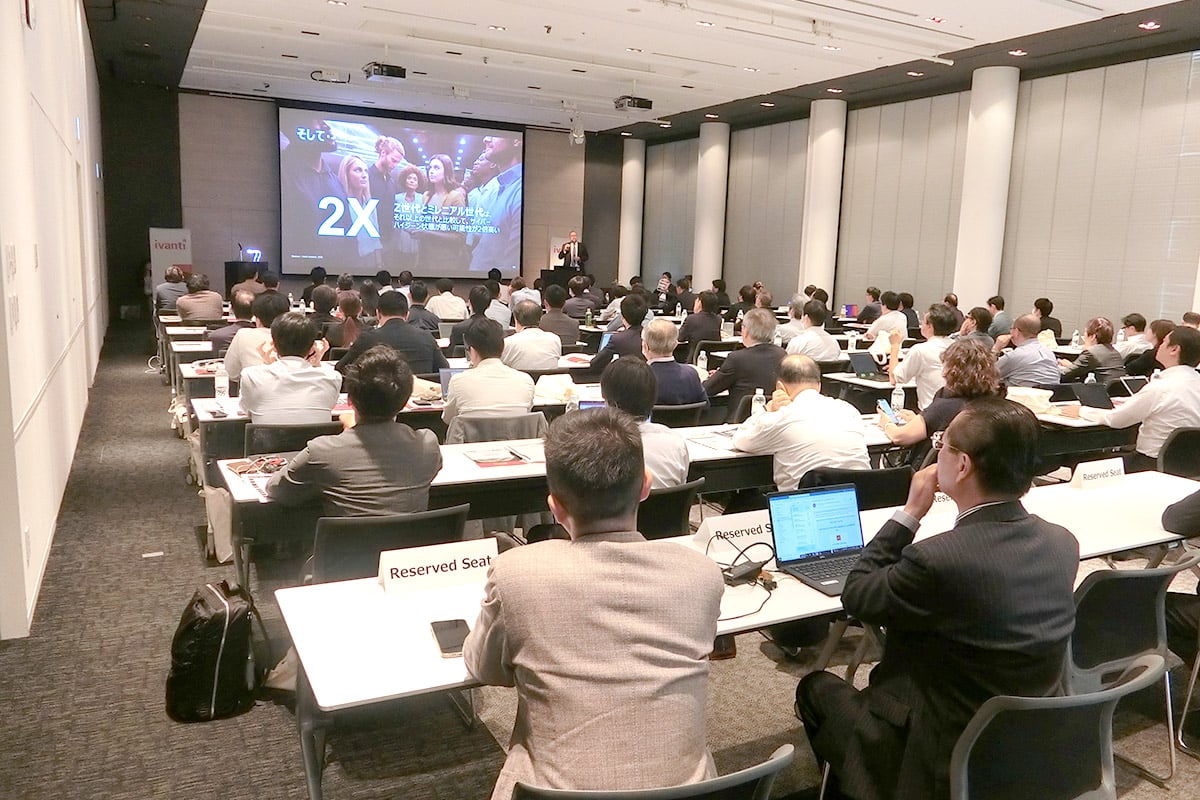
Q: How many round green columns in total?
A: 0